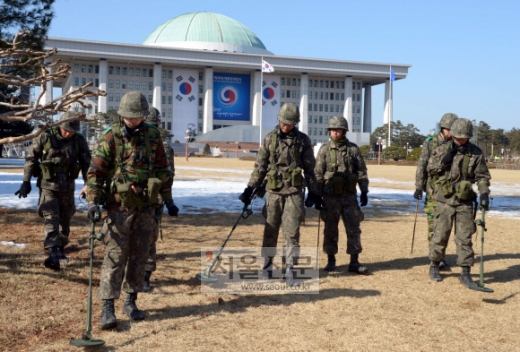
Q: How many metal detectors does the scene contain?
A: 3